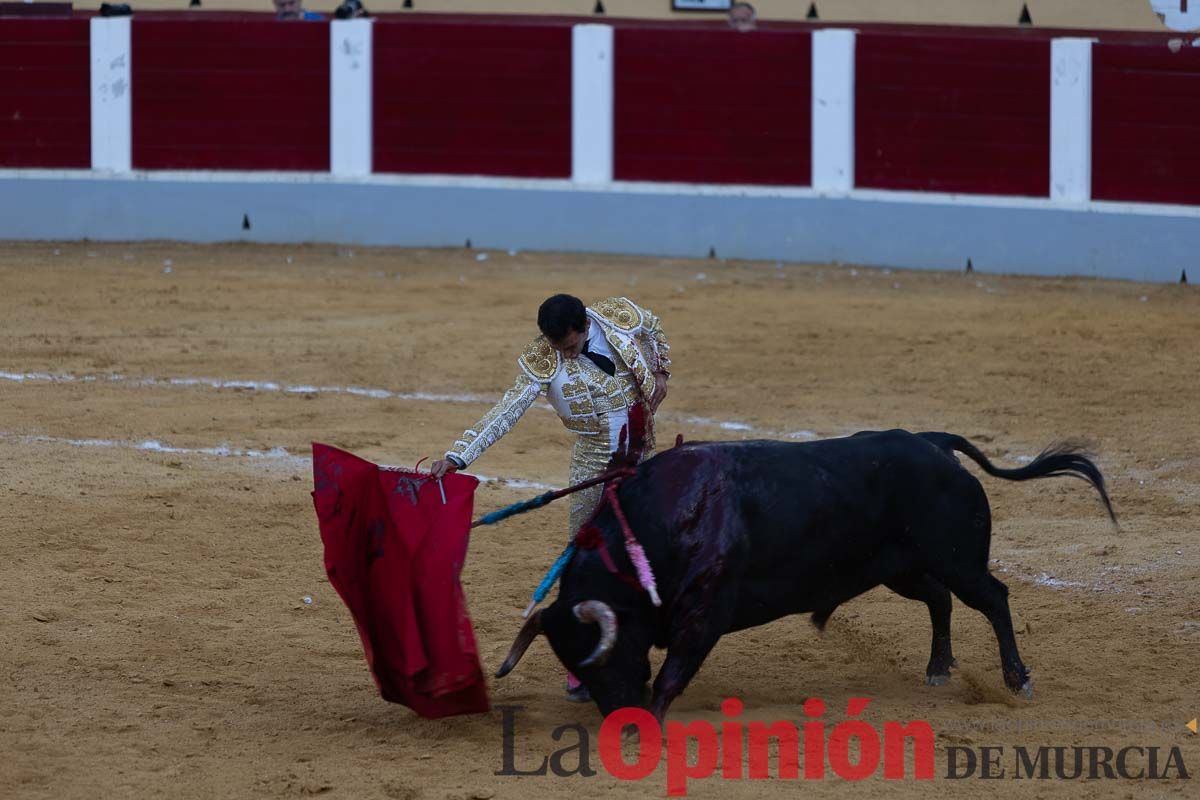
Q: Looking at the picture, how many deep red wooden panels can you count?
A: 6